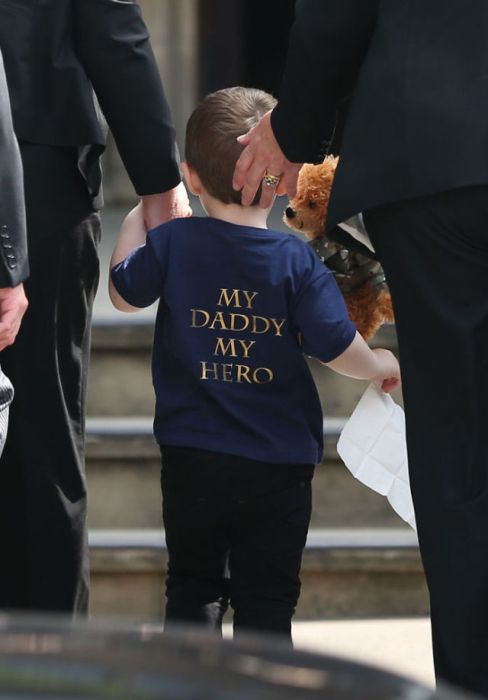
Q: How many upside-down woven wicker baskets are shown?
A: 0